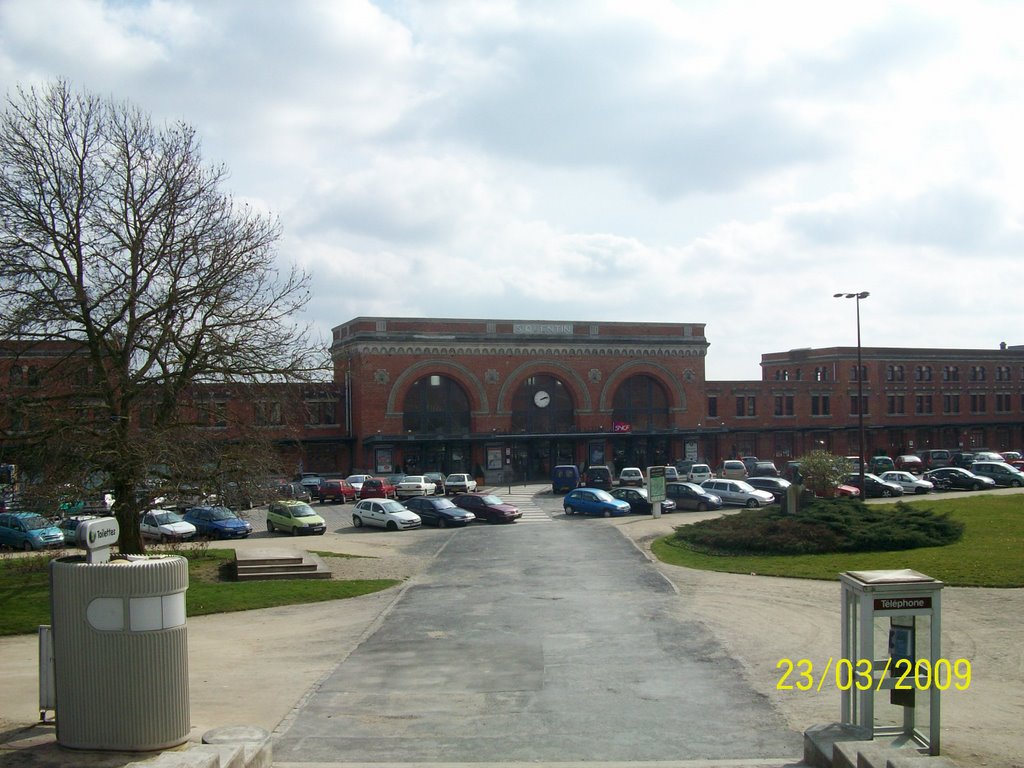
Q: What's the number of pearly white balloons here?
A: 0